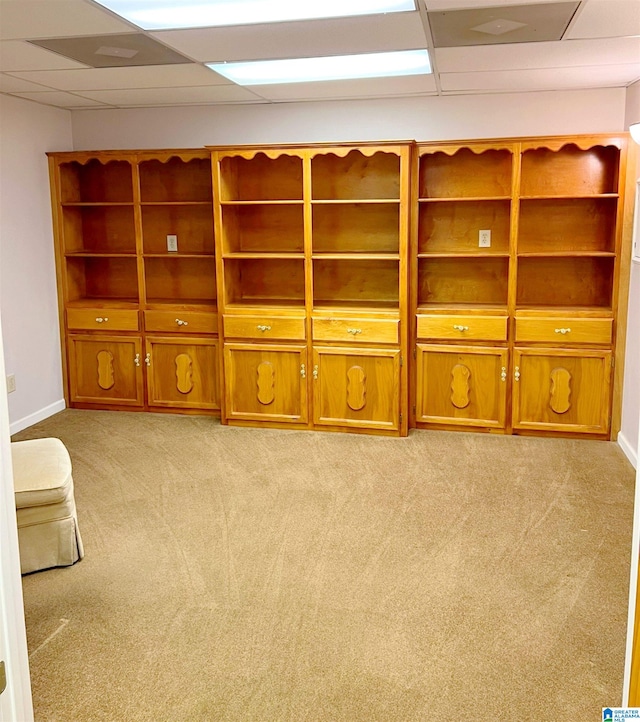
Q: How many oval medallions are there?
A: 6